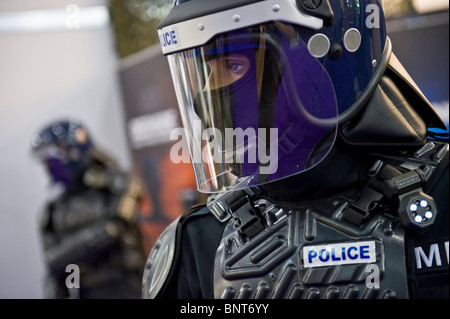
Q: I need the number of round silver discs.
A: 2